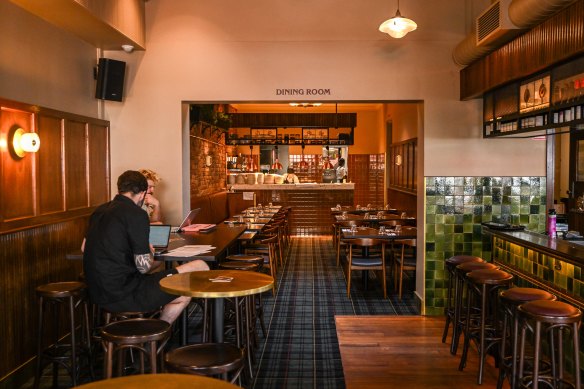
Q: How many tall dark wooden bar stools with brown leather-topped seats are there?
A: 5